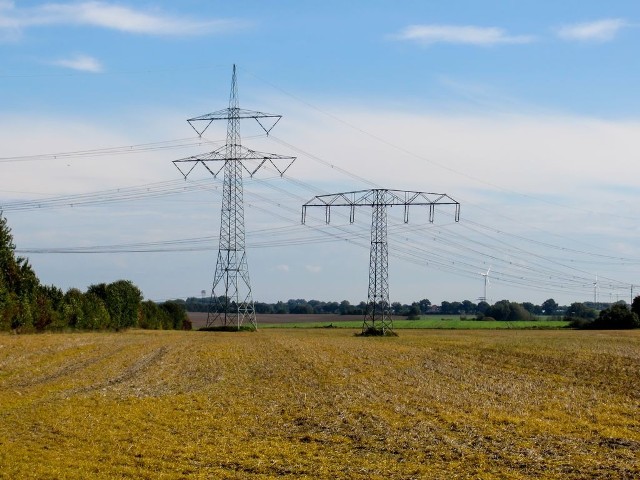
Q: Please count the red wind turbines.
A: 0